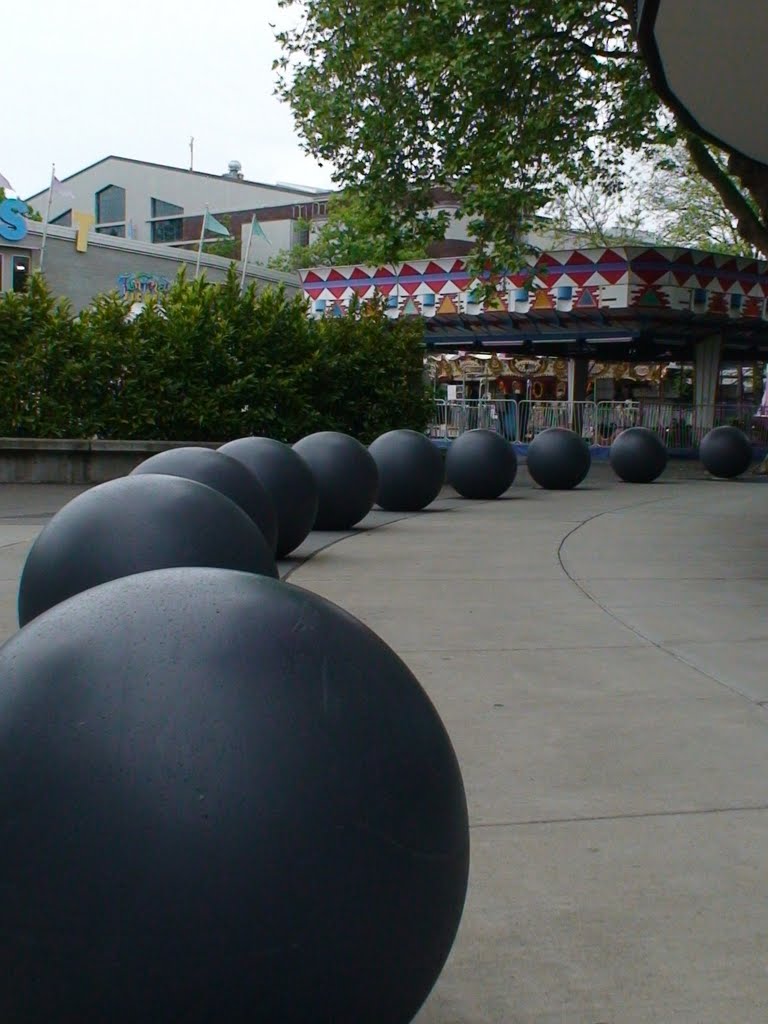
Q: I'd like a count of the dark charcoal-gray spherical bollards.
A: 10